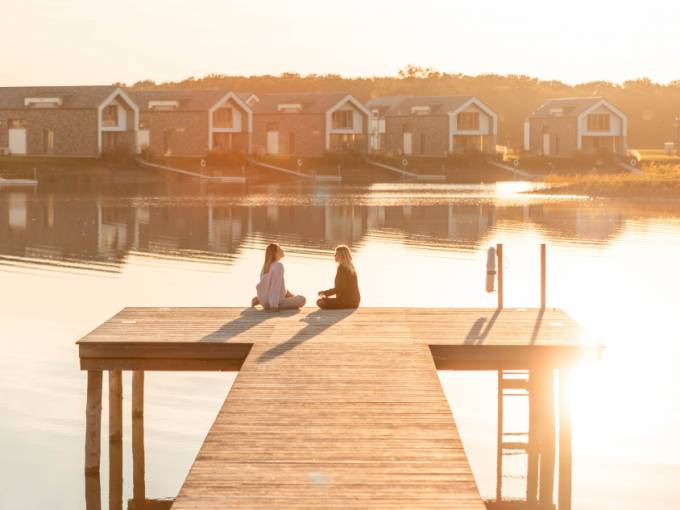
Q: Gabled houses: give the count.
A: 5